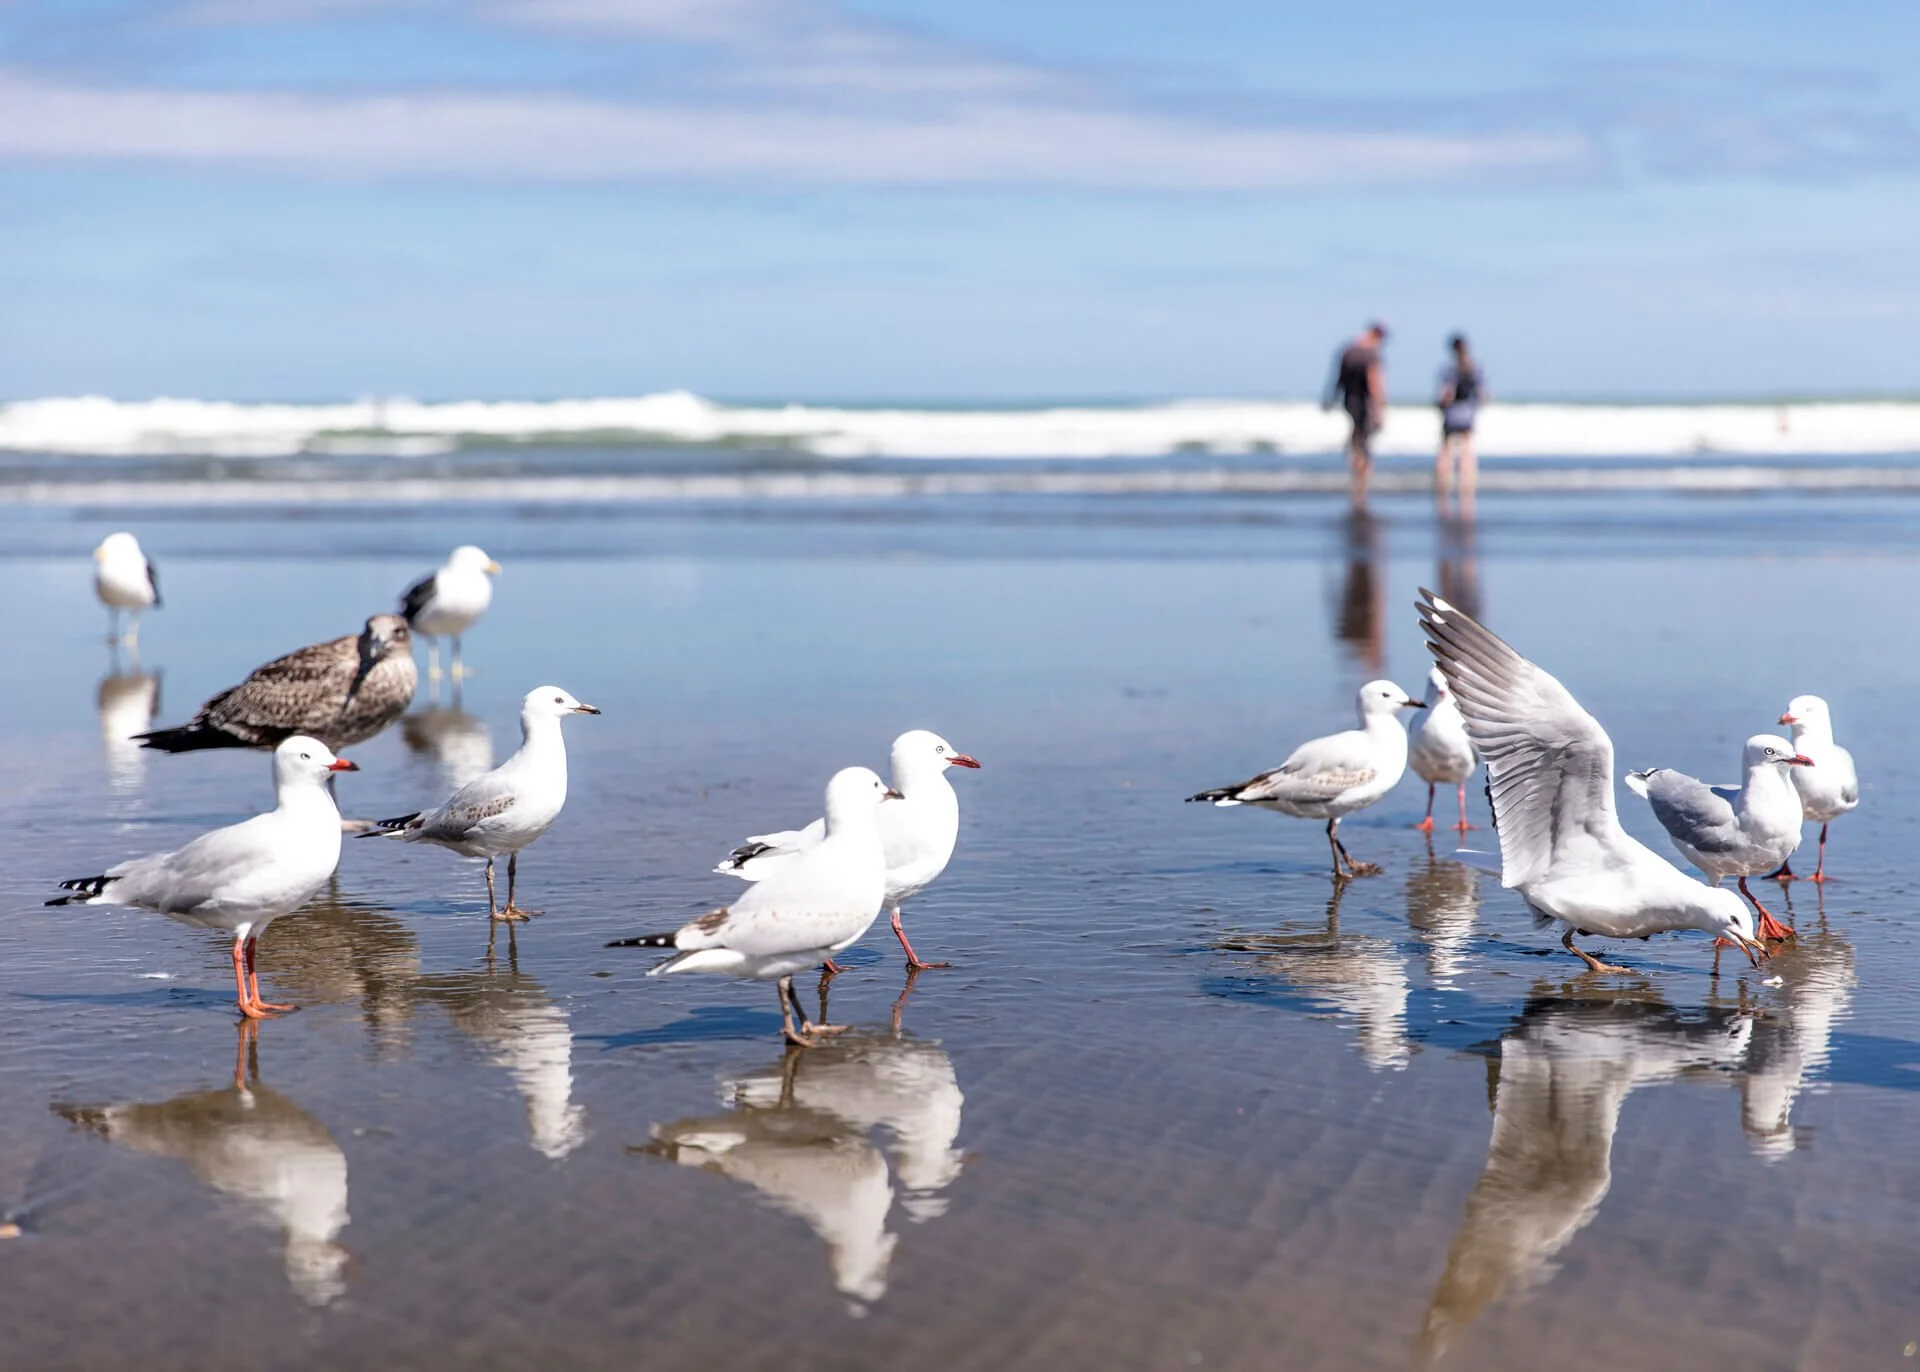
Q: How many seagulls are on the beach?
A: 12